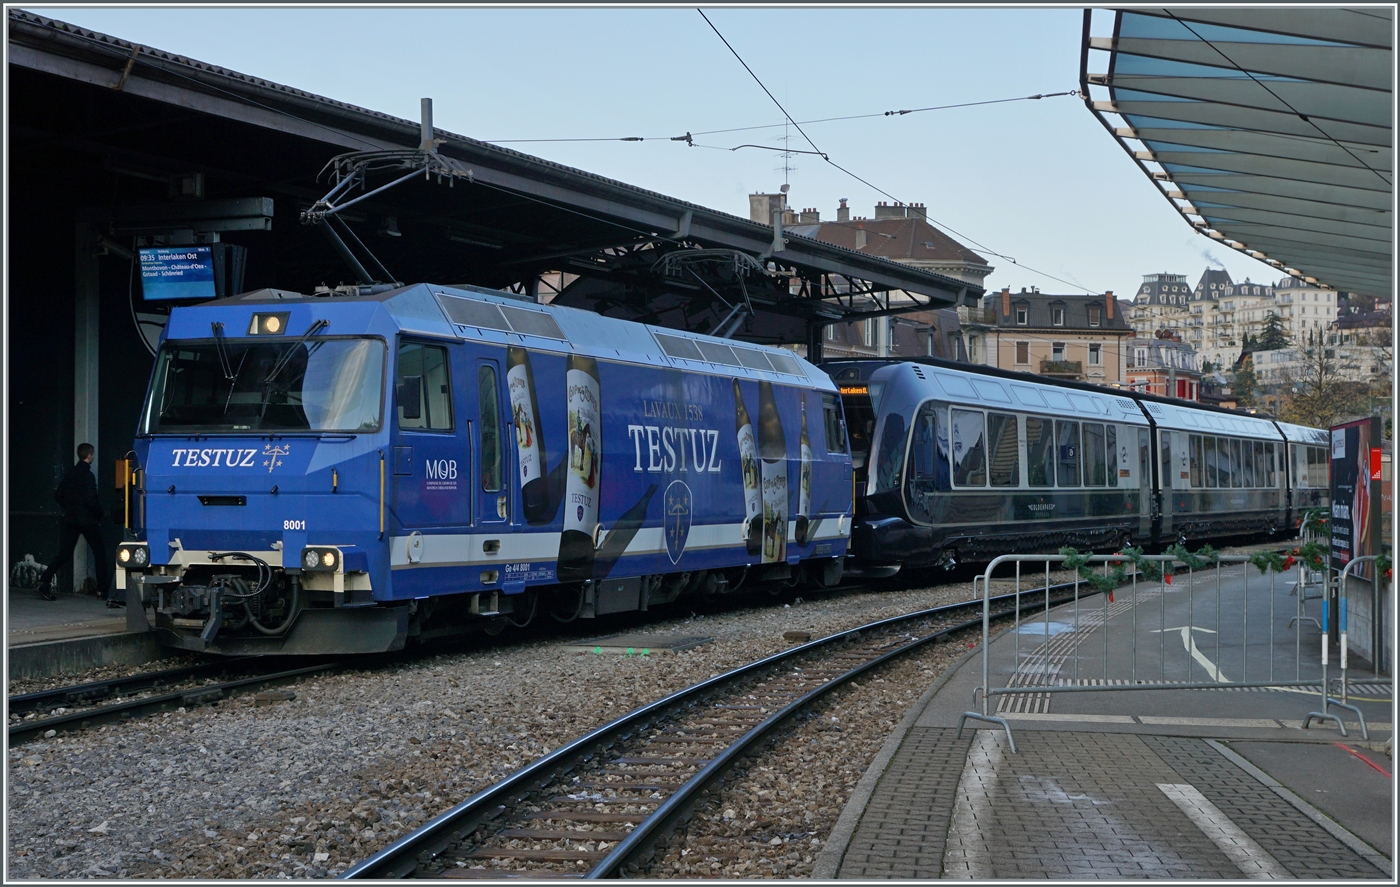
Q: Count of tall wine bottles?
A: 5